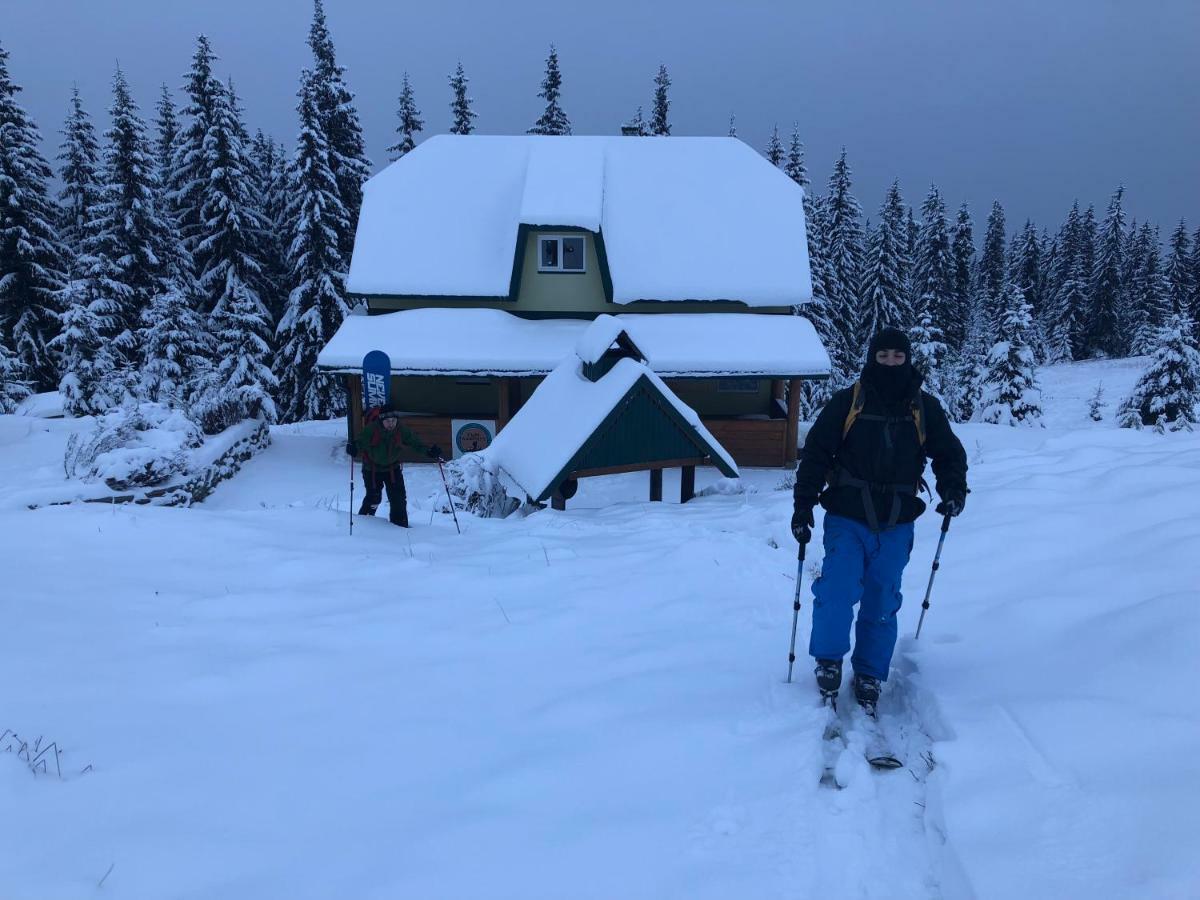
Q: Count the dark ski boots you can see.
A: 2